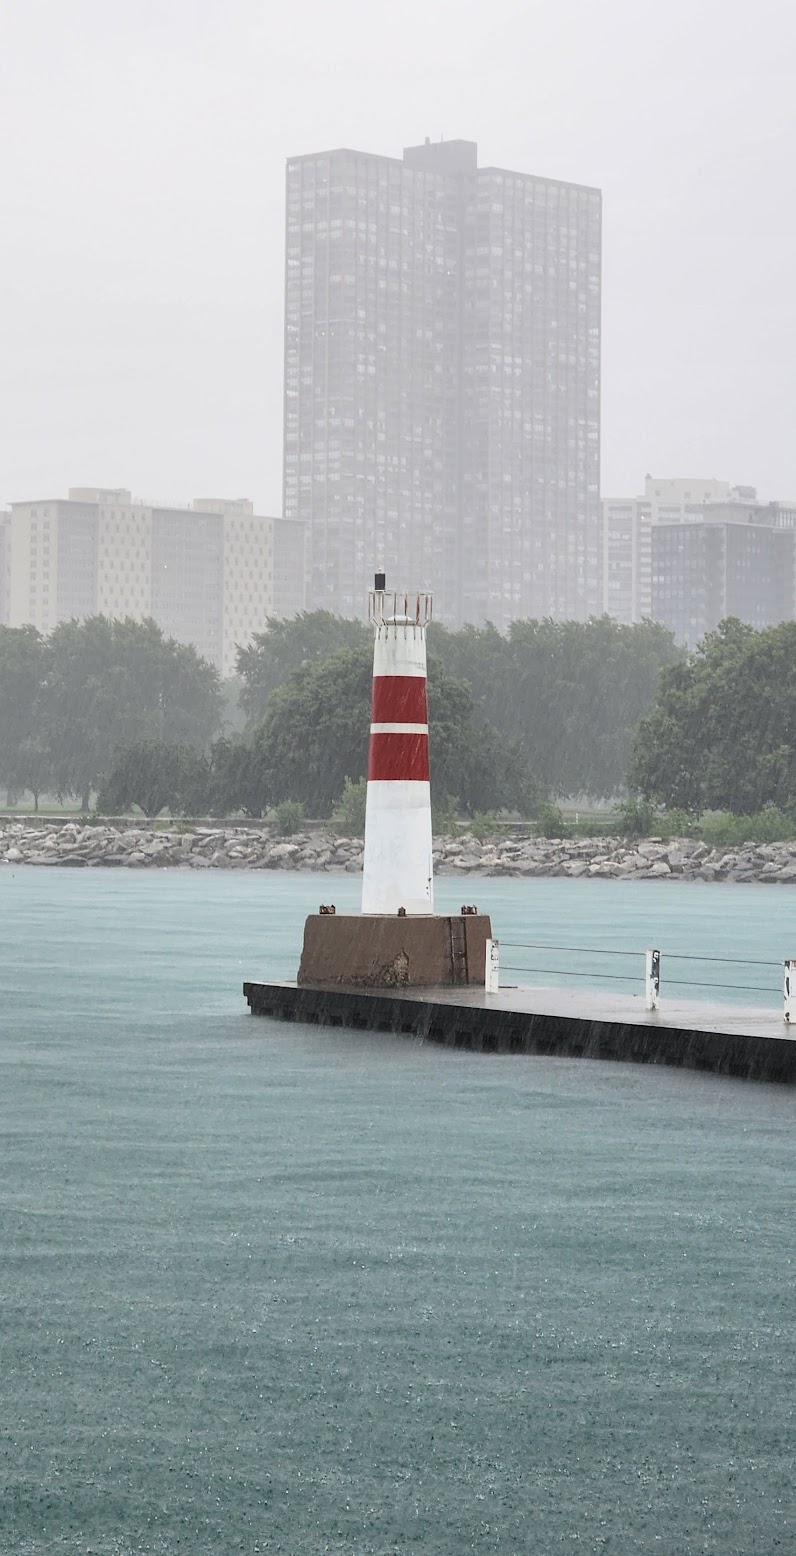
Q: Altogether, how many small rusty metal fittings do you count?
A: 3